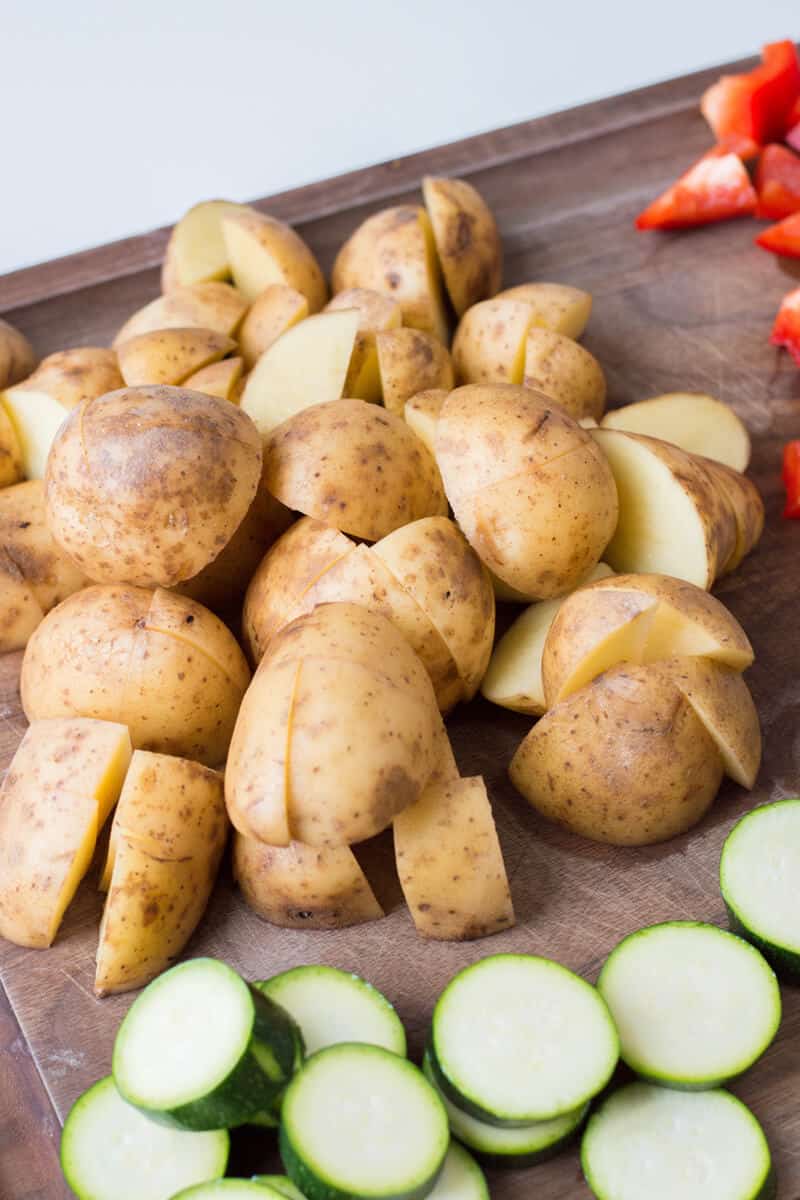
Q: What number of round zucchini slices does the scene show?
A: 12